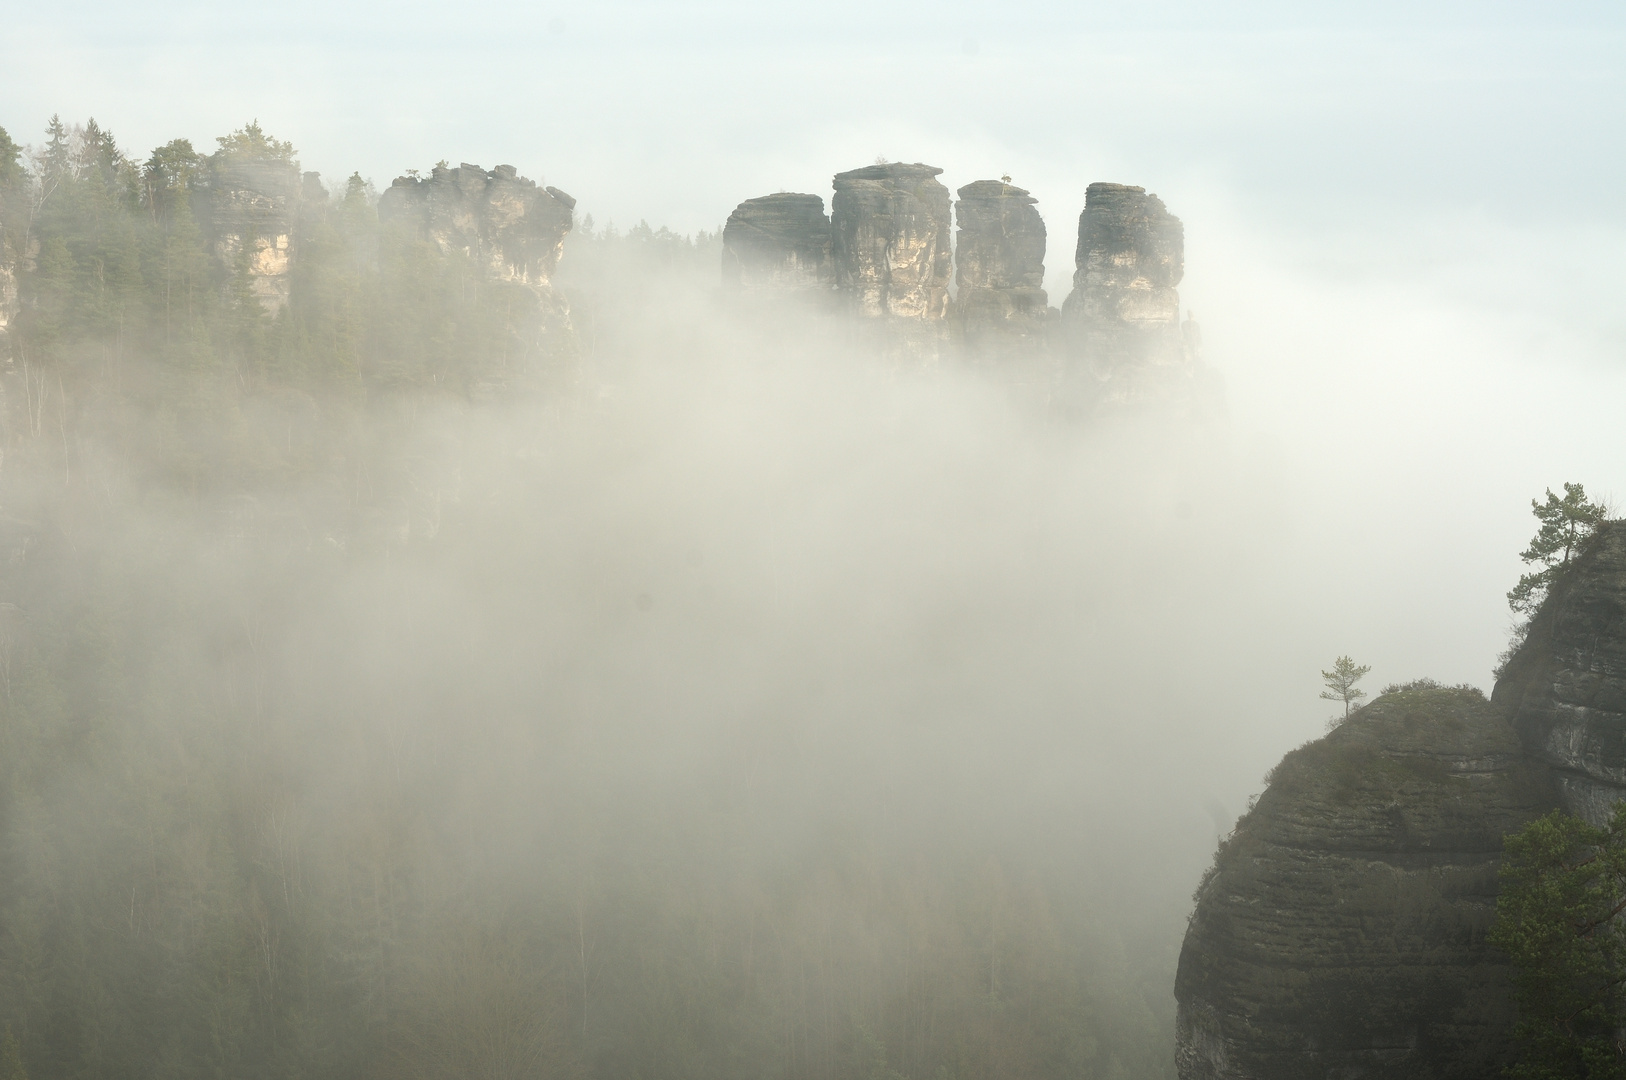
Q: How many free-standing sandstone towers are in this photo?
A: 4